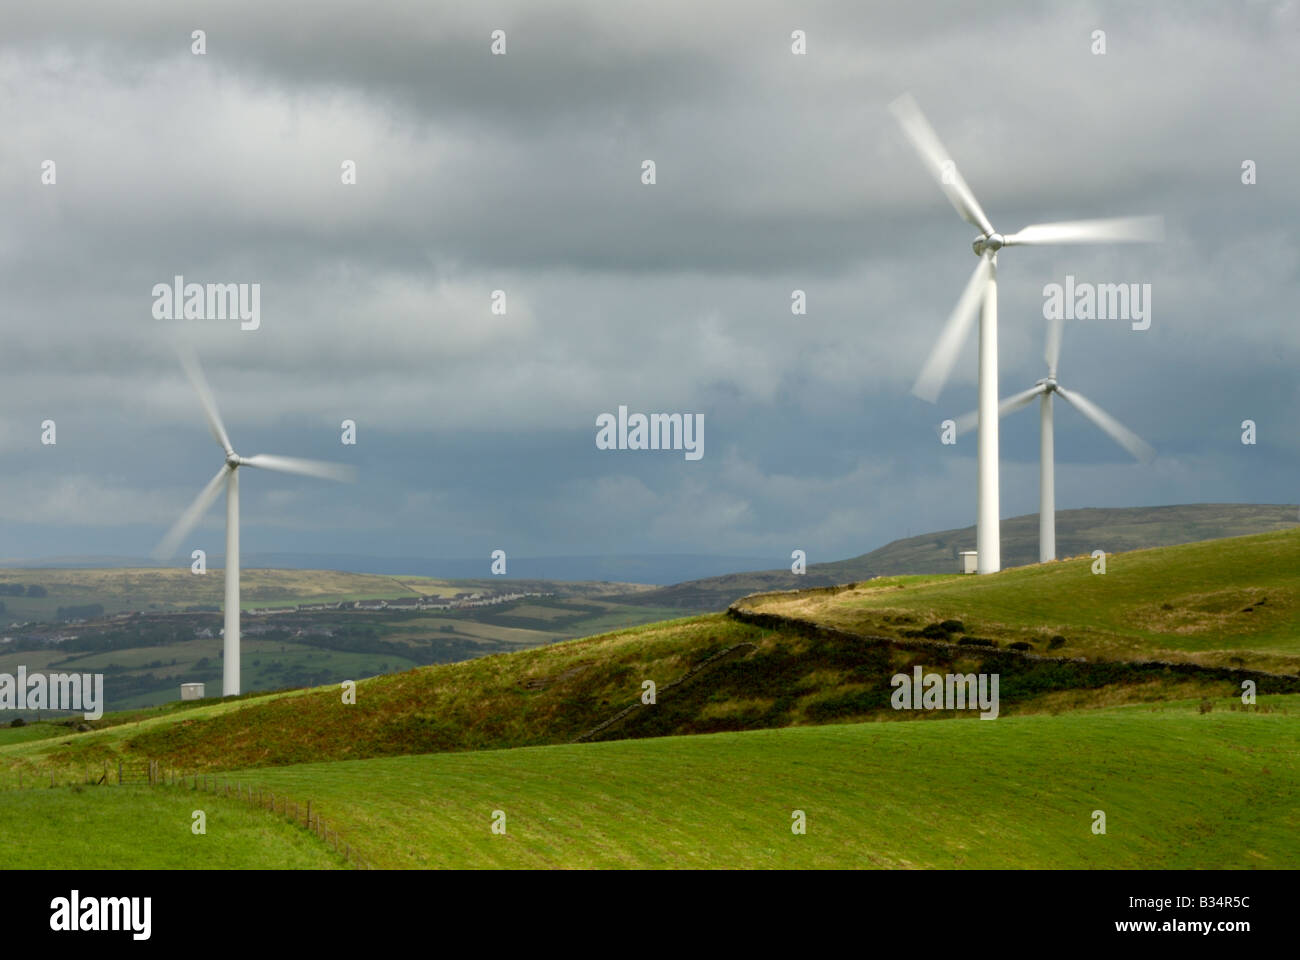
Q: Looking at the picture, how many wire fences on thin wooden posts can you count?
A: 1